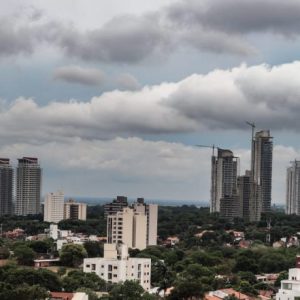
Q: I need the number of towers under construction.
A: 2